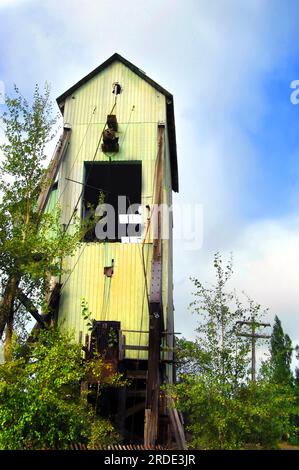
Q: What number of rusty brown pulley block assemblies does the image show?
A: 1